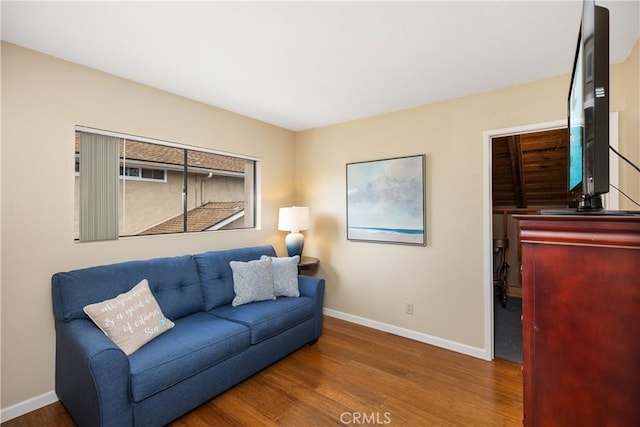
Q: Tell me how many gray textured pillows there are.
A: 2